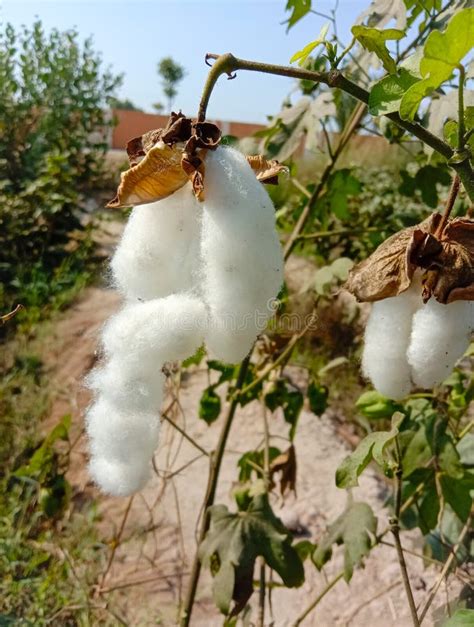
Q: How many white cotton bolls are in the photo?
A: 2